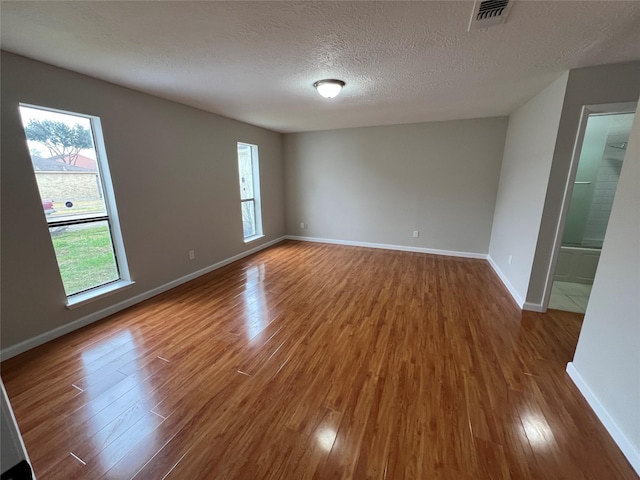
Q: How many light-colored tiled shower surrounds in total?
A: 1